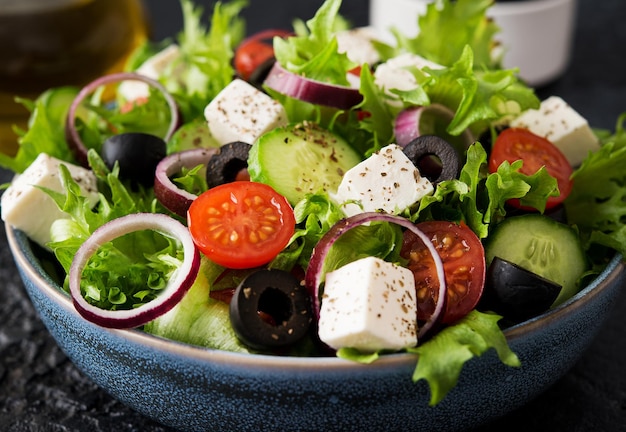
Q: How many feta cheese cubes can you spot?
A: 8